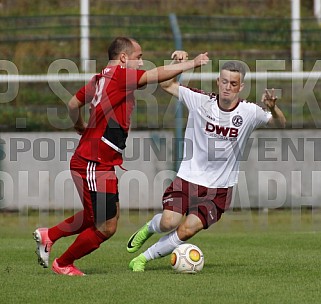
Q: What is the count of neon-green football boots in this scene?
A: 2